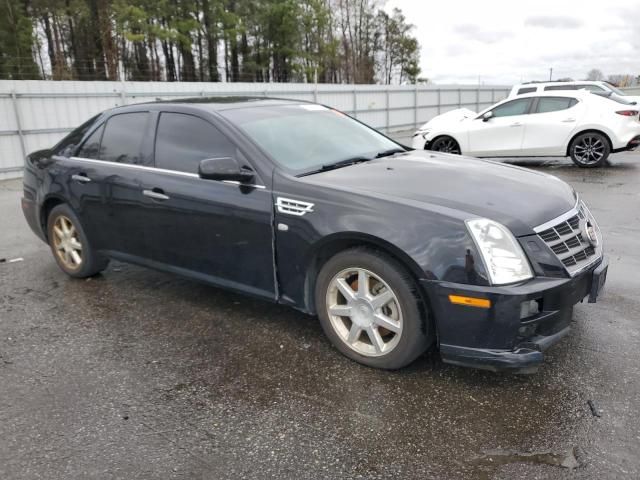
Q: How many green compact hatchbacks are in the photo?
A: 0